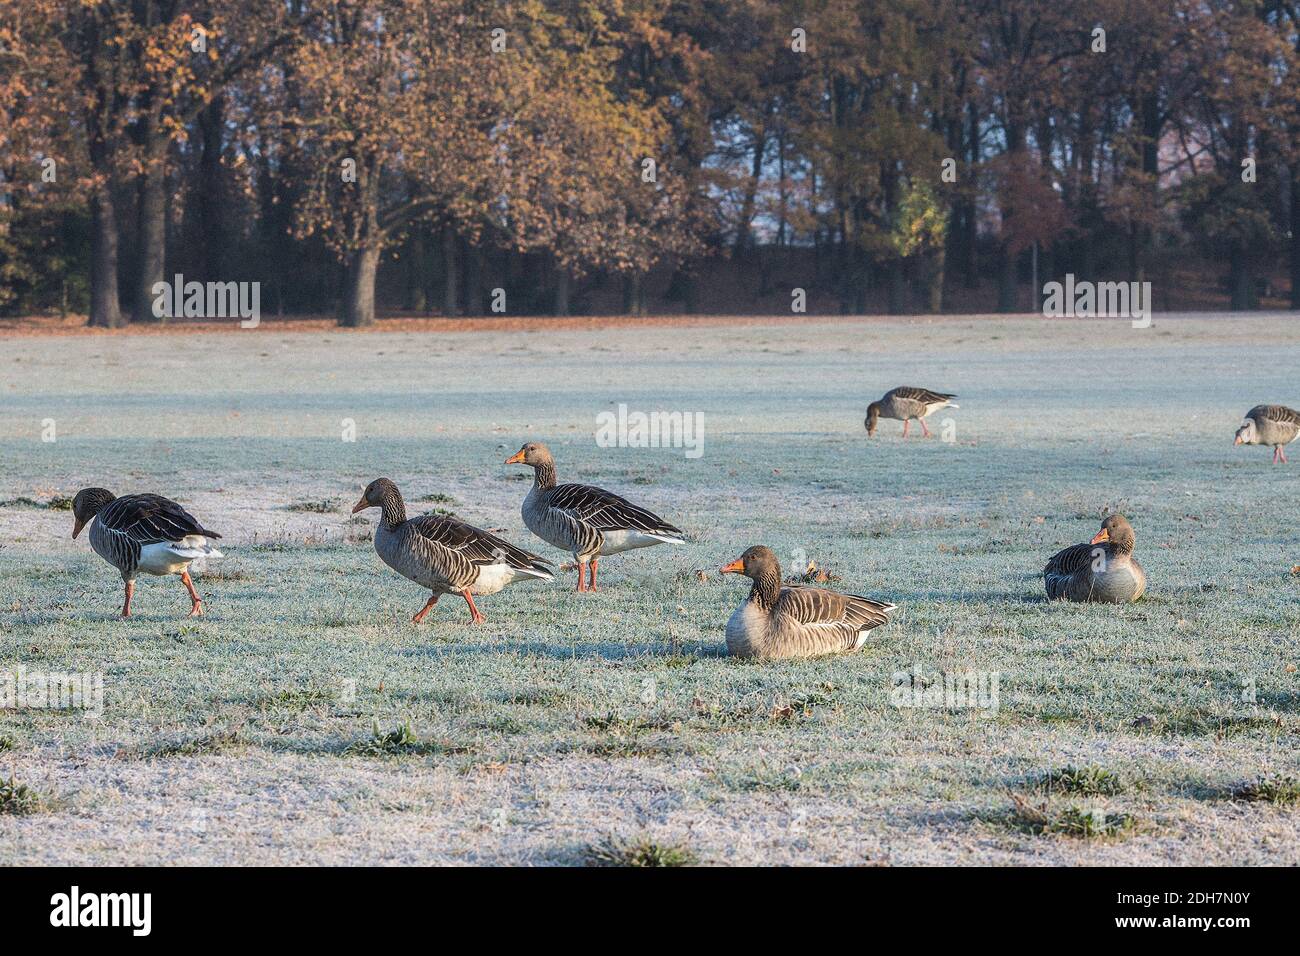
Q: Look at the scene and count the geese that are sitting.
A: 2